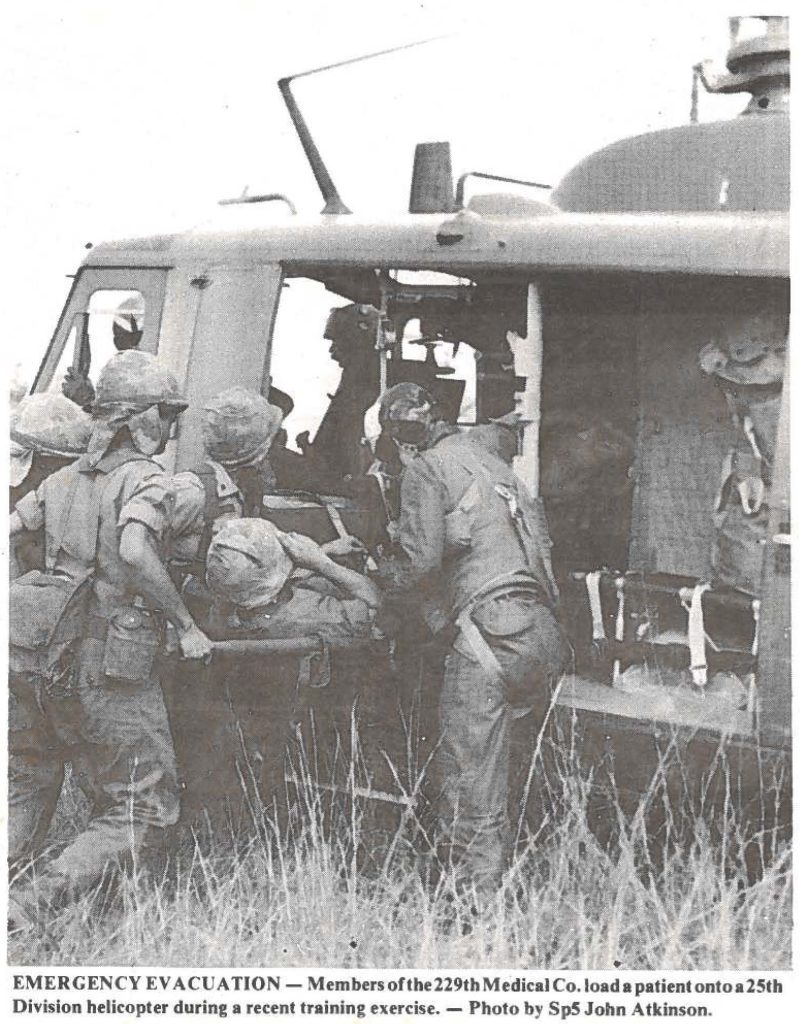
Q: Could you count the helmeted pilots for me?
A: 1